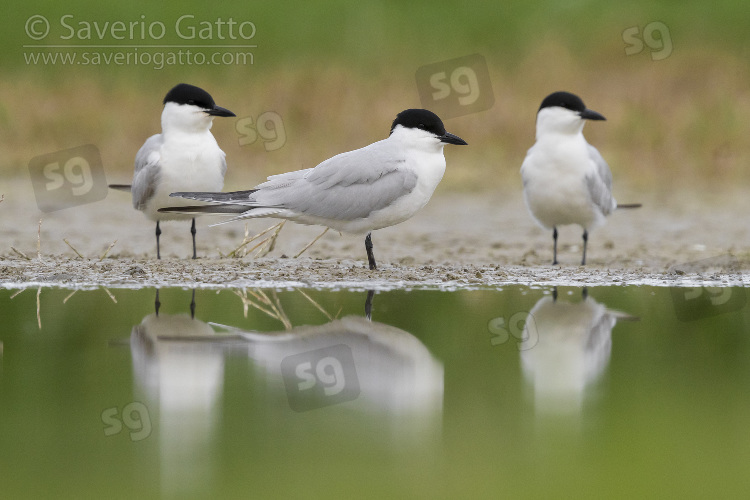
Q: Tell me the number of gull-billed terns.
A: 3